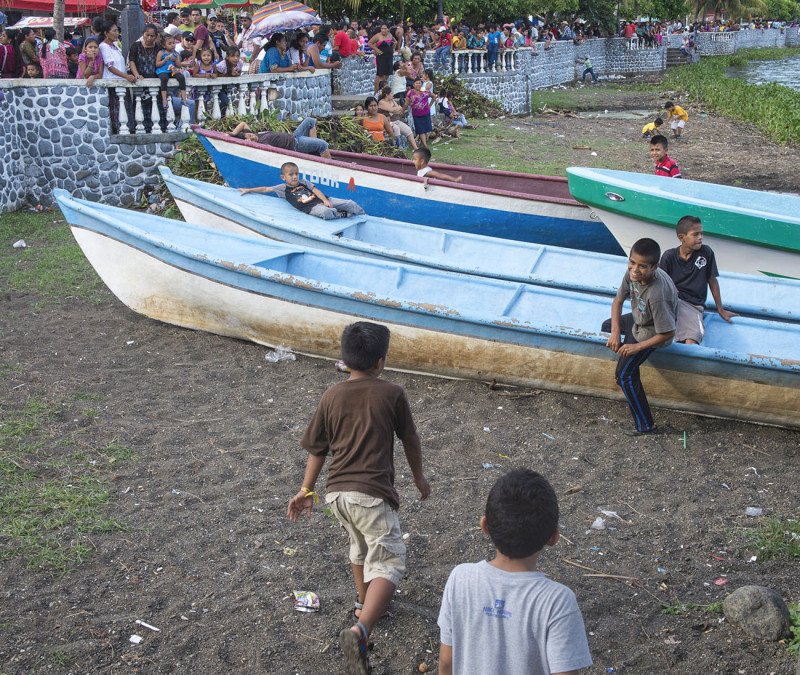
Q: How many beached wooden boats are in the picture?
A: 4